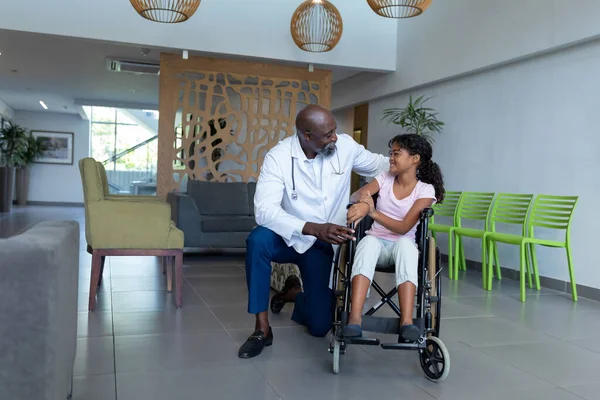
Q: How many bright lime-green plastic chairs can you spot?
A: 4